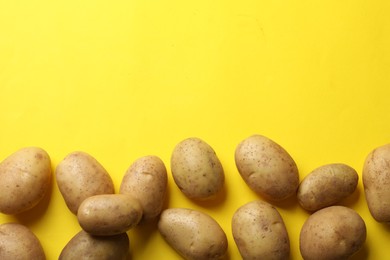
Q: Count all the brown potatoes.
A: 13